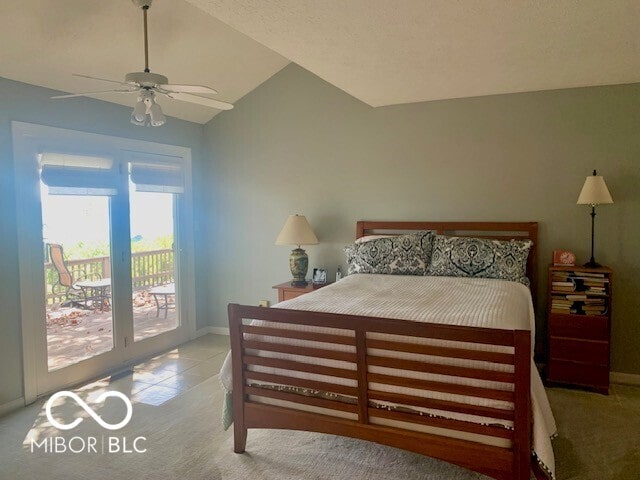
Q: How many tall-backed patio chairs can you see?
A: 1